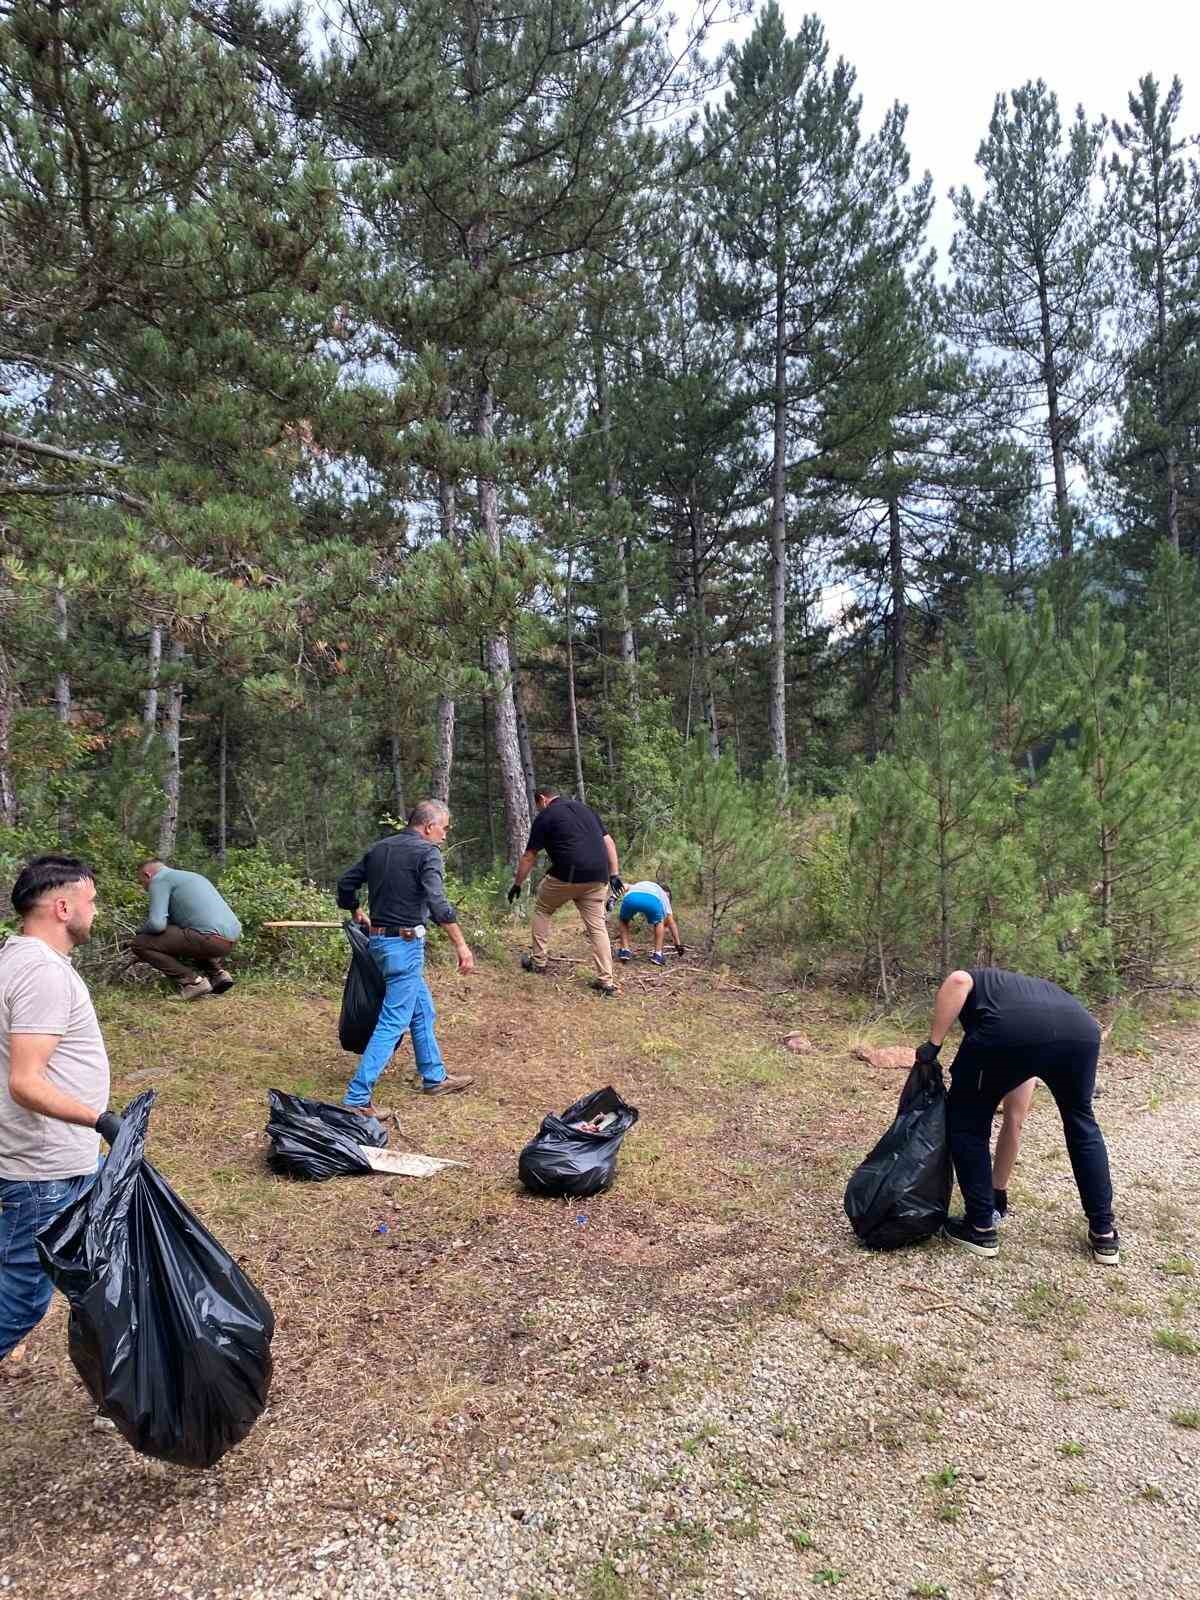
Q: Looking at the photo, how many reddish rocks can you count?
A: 2